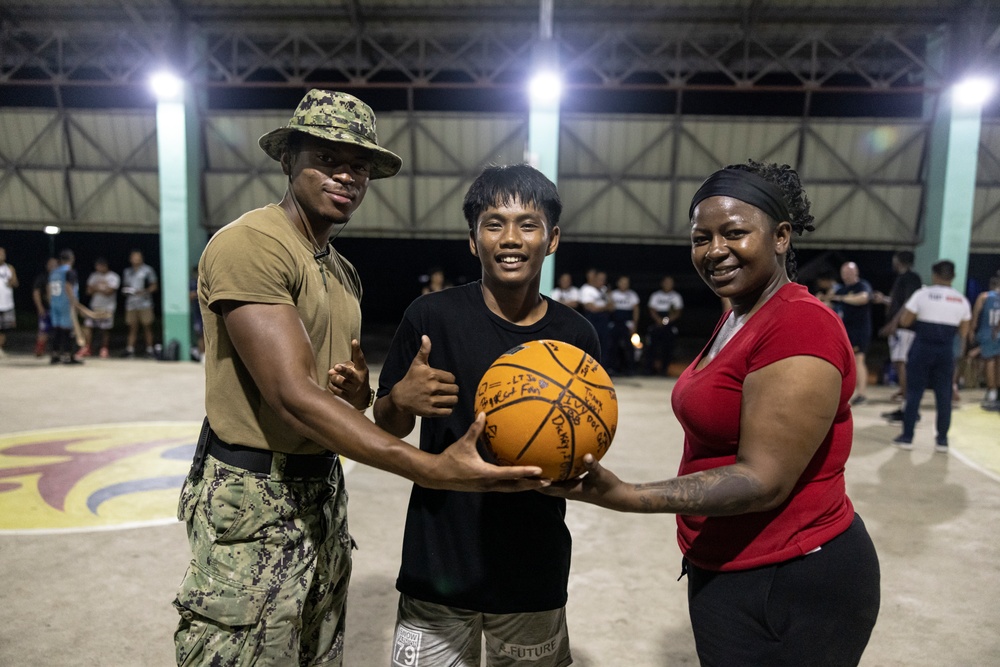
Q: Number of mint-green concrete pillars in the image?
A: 3